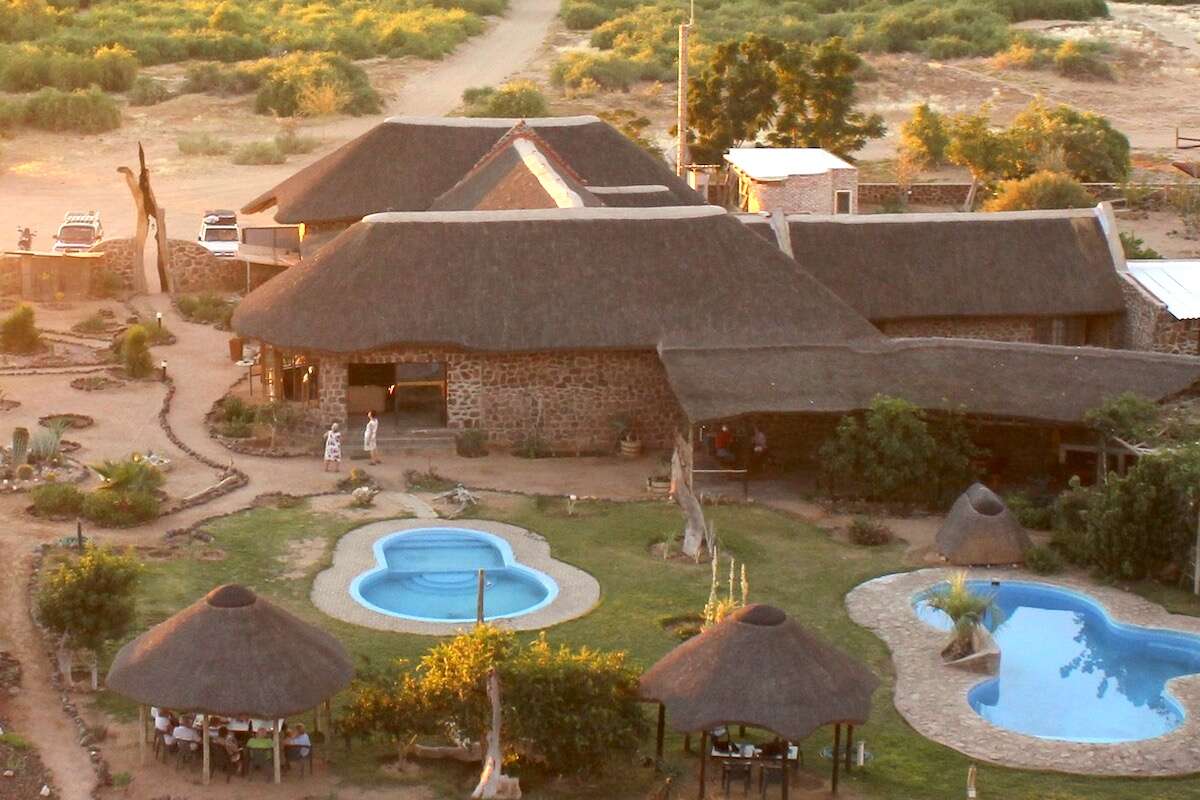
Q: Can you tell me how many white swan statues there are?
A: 0